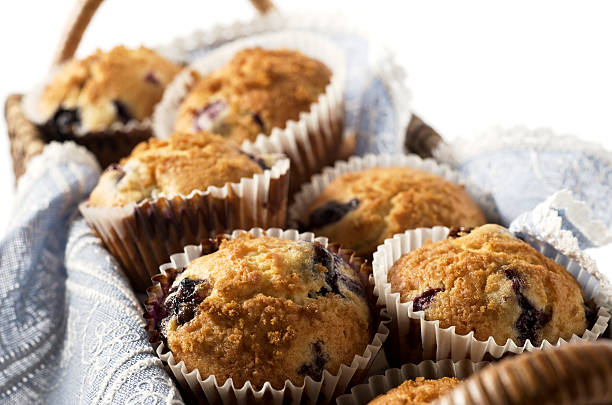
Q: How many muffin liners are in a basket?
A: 7